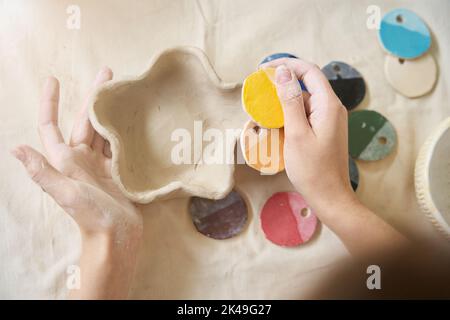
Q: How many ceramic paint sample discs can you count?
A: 10